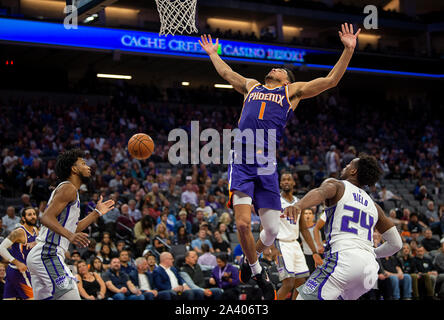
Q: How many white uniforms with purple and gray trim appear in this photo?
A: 3